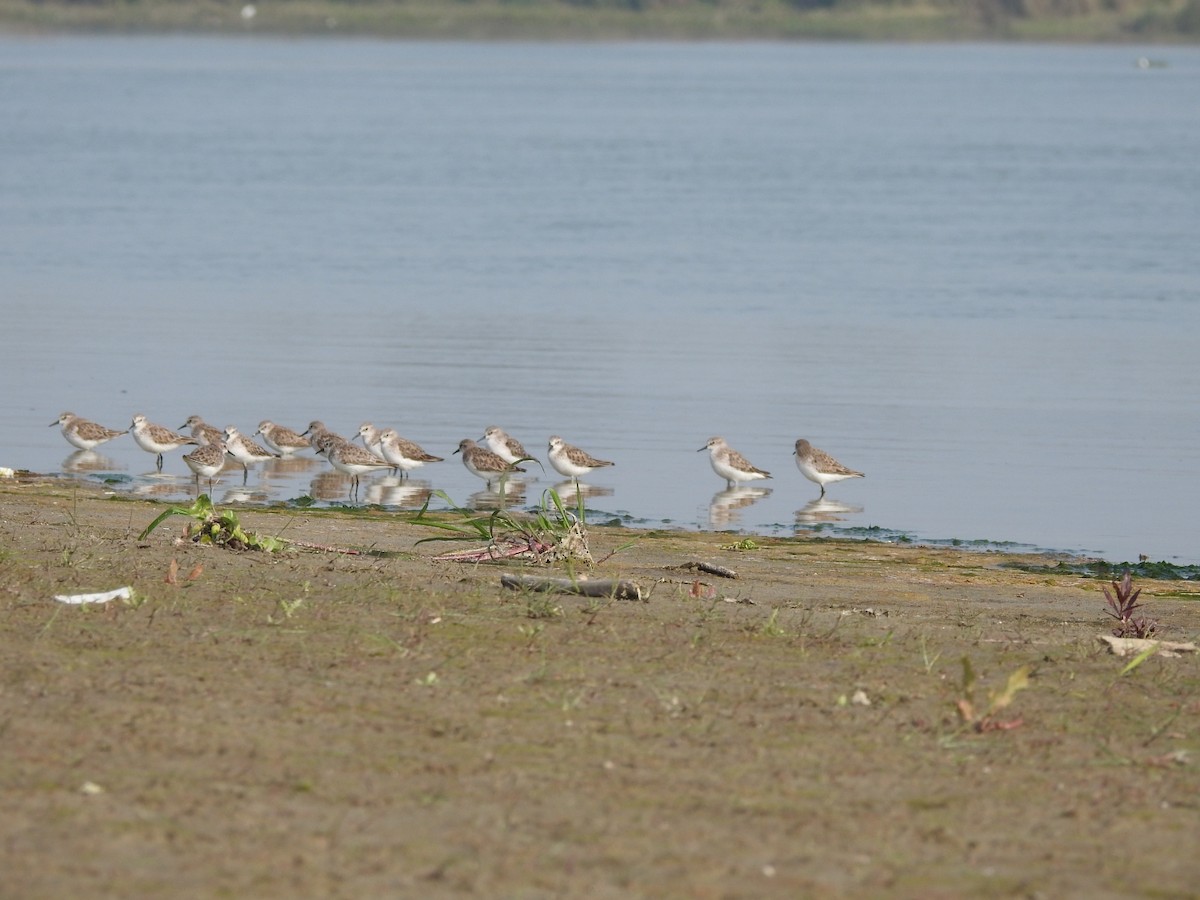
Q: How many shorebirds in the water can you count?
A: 15